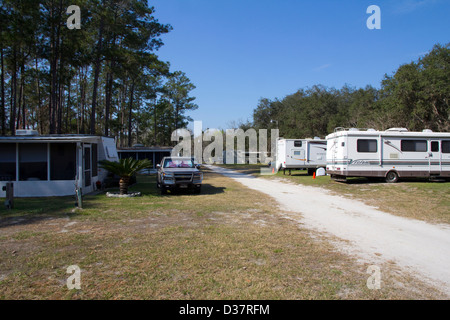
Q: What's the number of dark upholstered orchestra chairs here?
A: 0